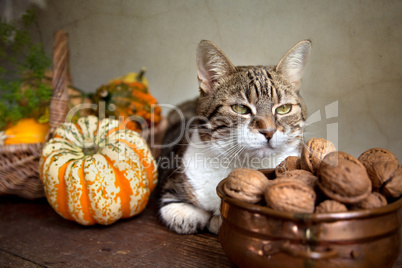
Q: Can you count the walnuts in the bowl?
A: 10